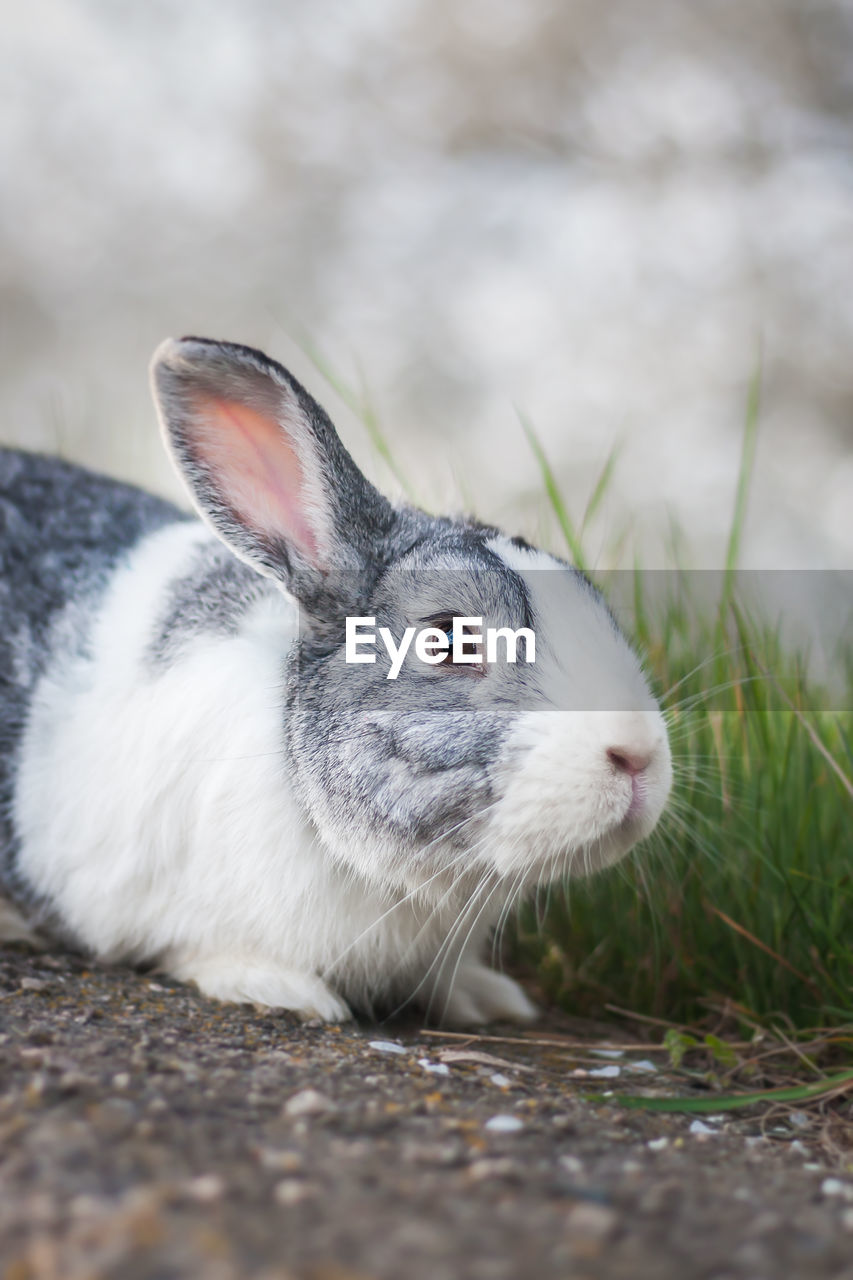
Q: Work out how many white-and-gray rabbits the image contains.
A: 1